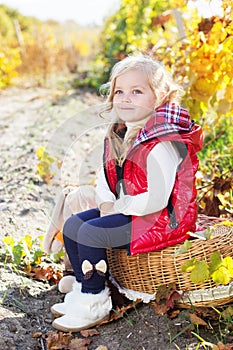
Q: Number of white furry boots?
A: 2